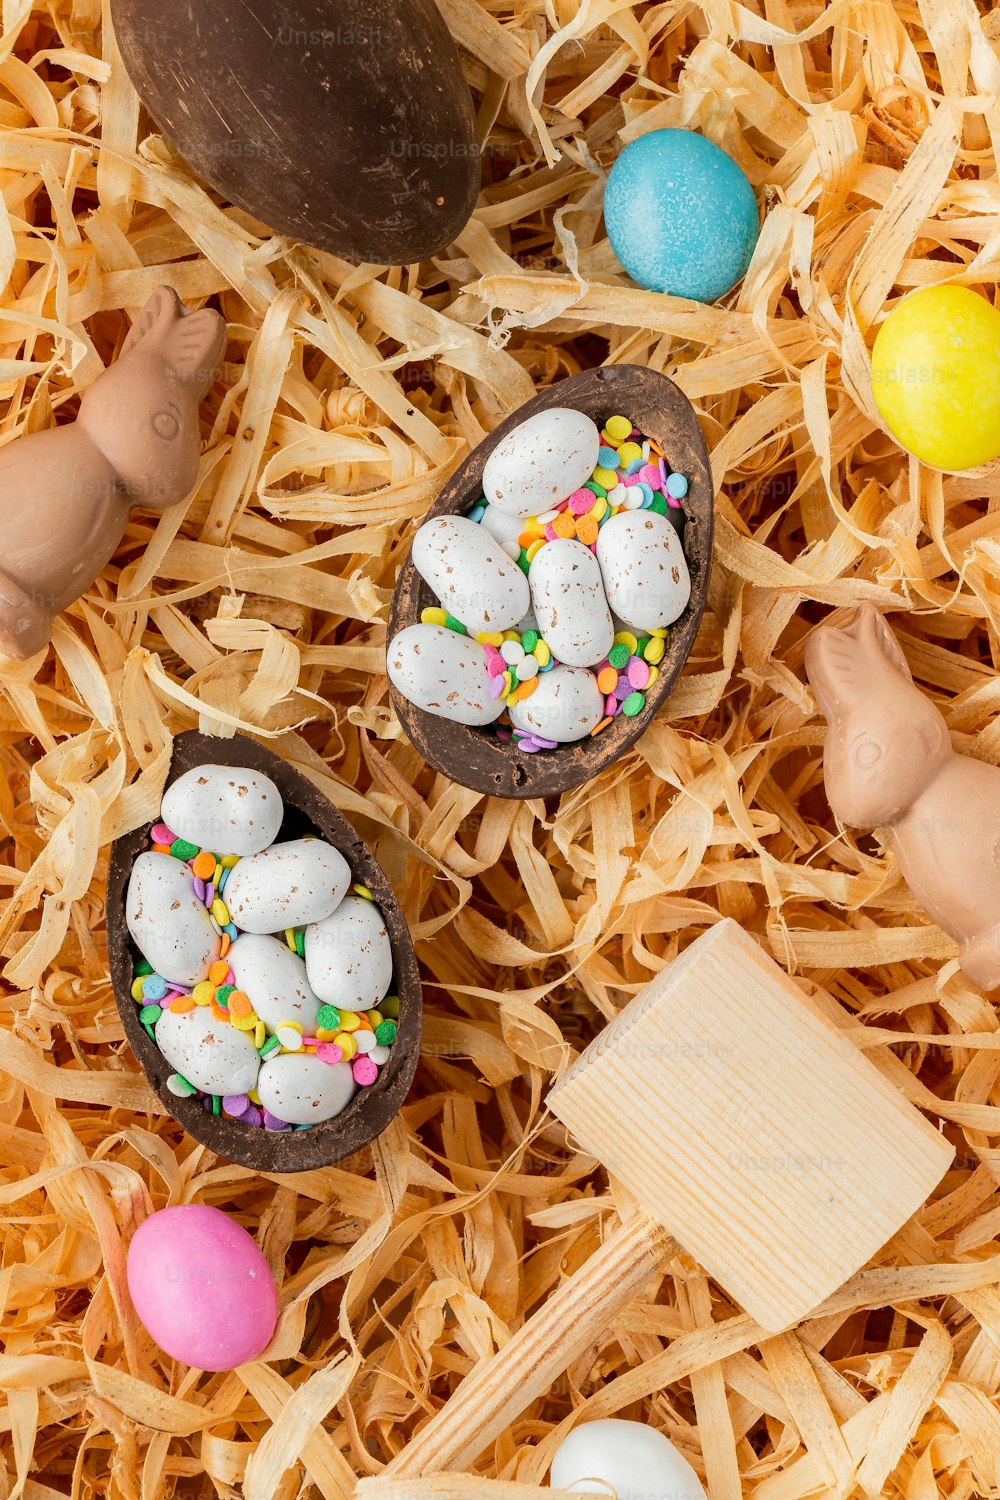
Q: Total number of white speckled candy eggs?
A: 13